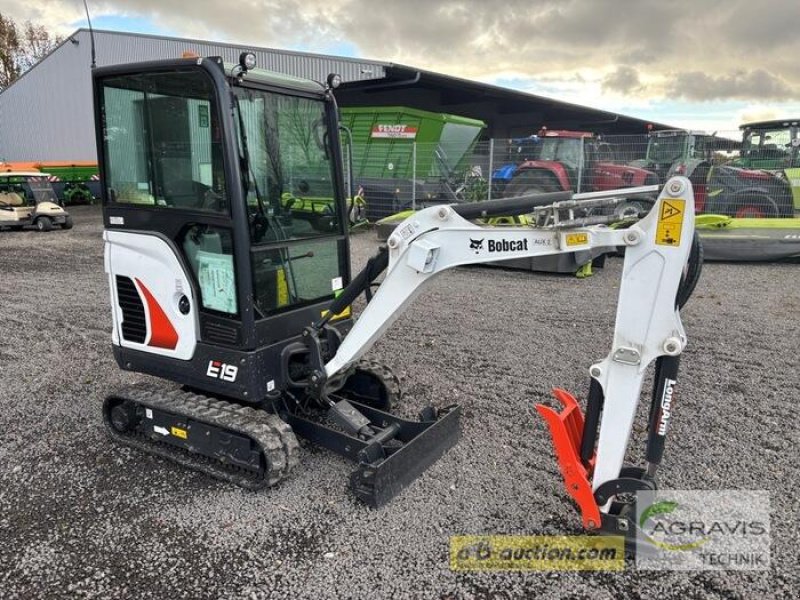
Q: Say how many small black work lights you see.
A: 2